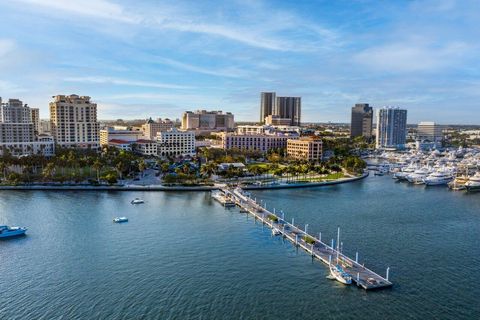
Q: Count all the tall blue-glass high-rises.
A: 1